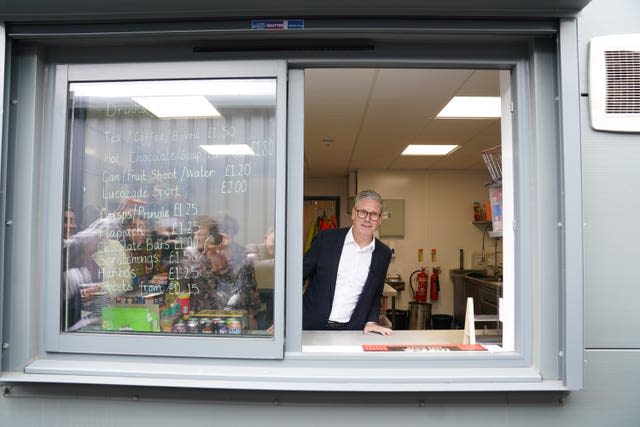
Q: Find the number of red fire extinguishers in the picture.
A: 2